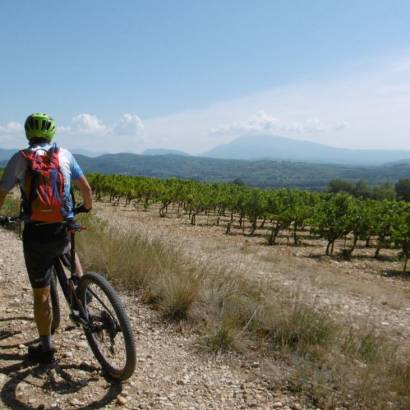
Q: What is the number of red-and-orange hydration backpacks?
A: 1